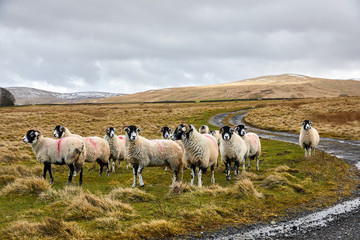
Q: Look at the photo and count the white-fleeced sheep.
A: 11